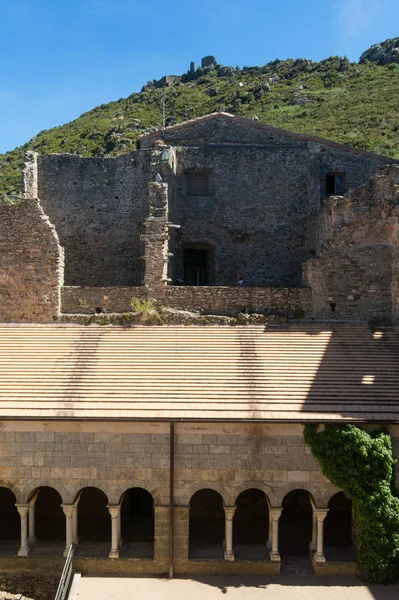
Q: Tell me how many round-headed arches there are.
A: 8